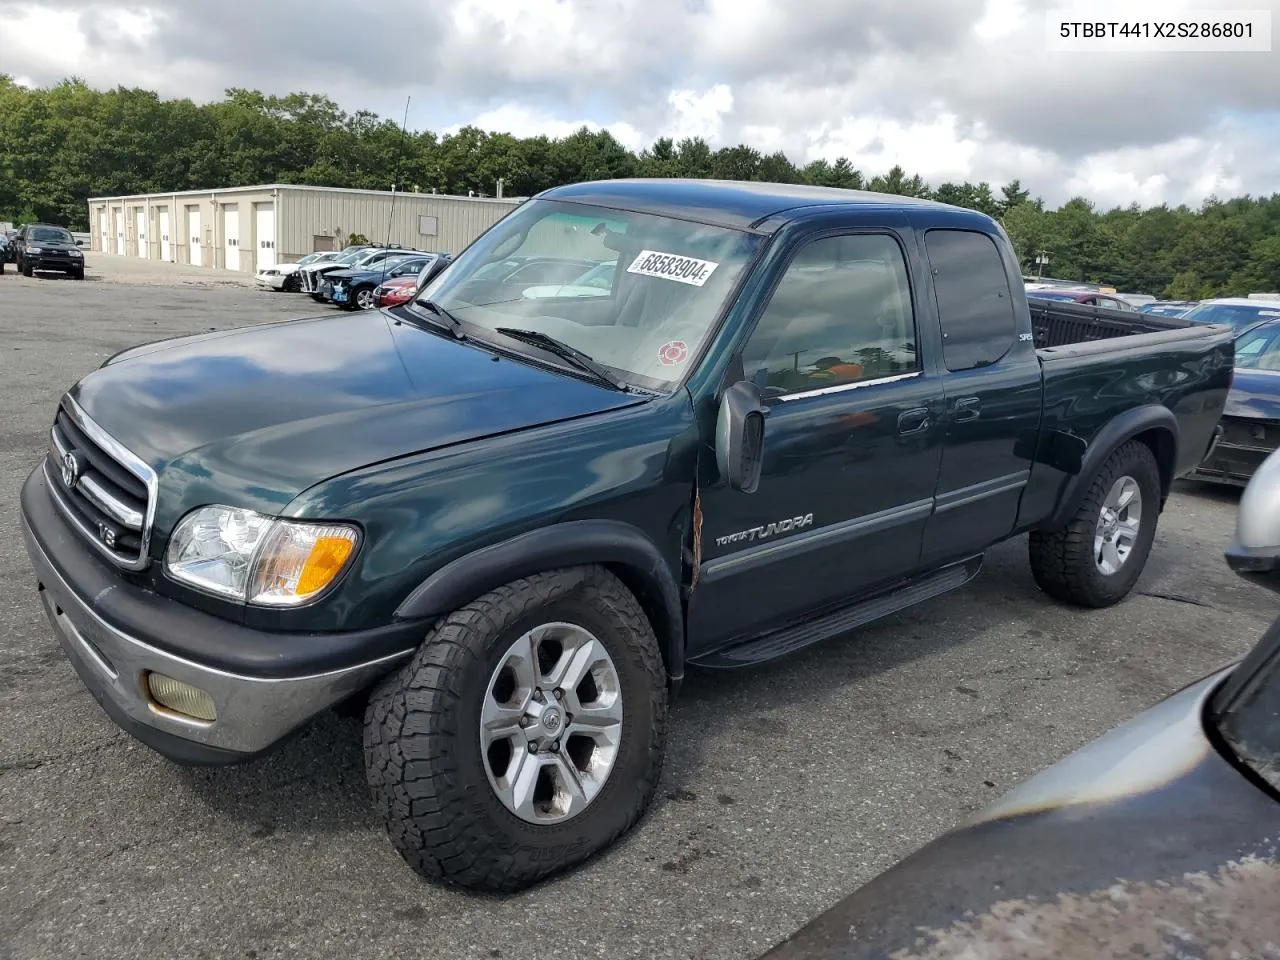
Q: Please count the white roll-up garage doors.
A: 7